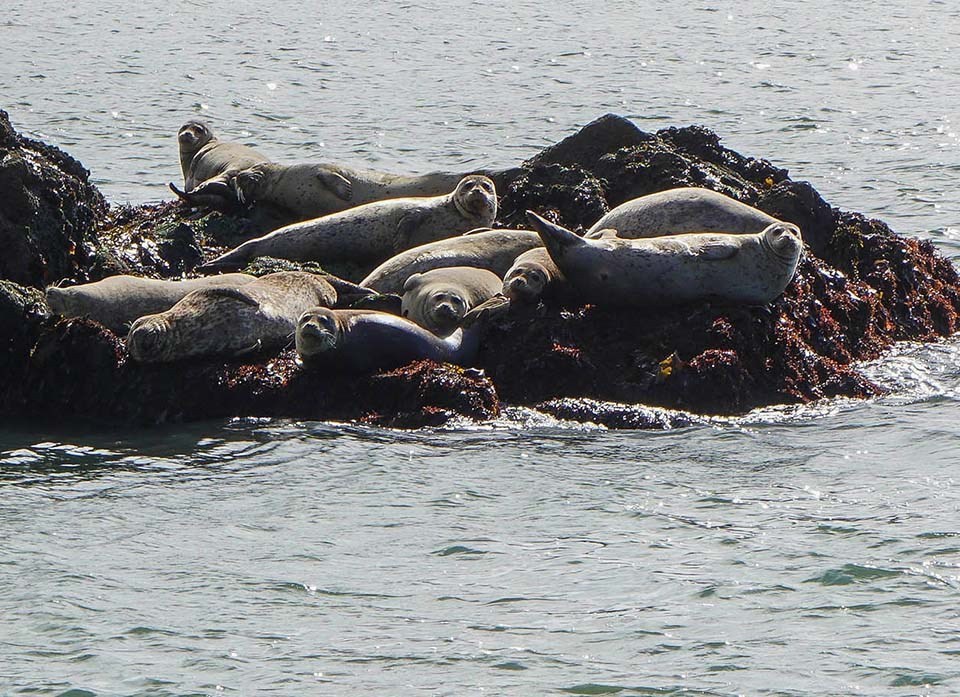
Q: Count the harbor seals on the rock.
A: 11